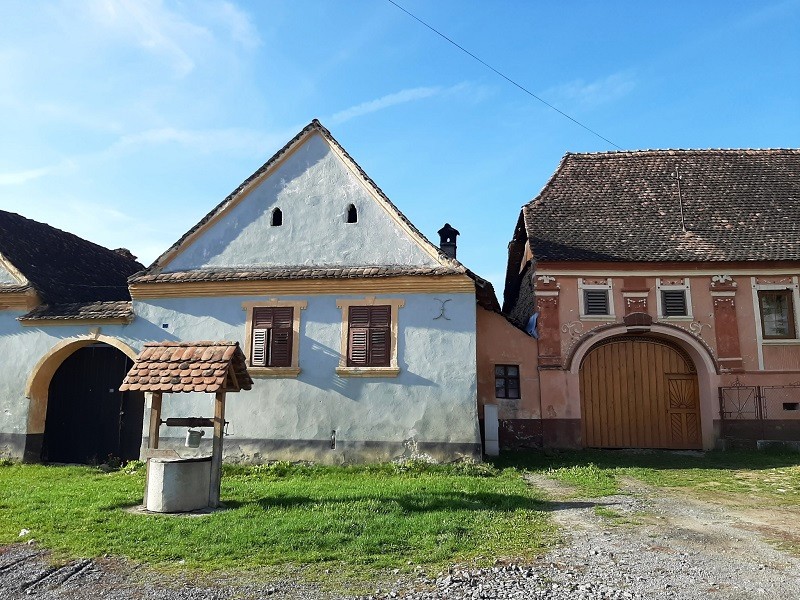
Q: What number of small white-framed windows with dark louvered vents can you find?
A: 2